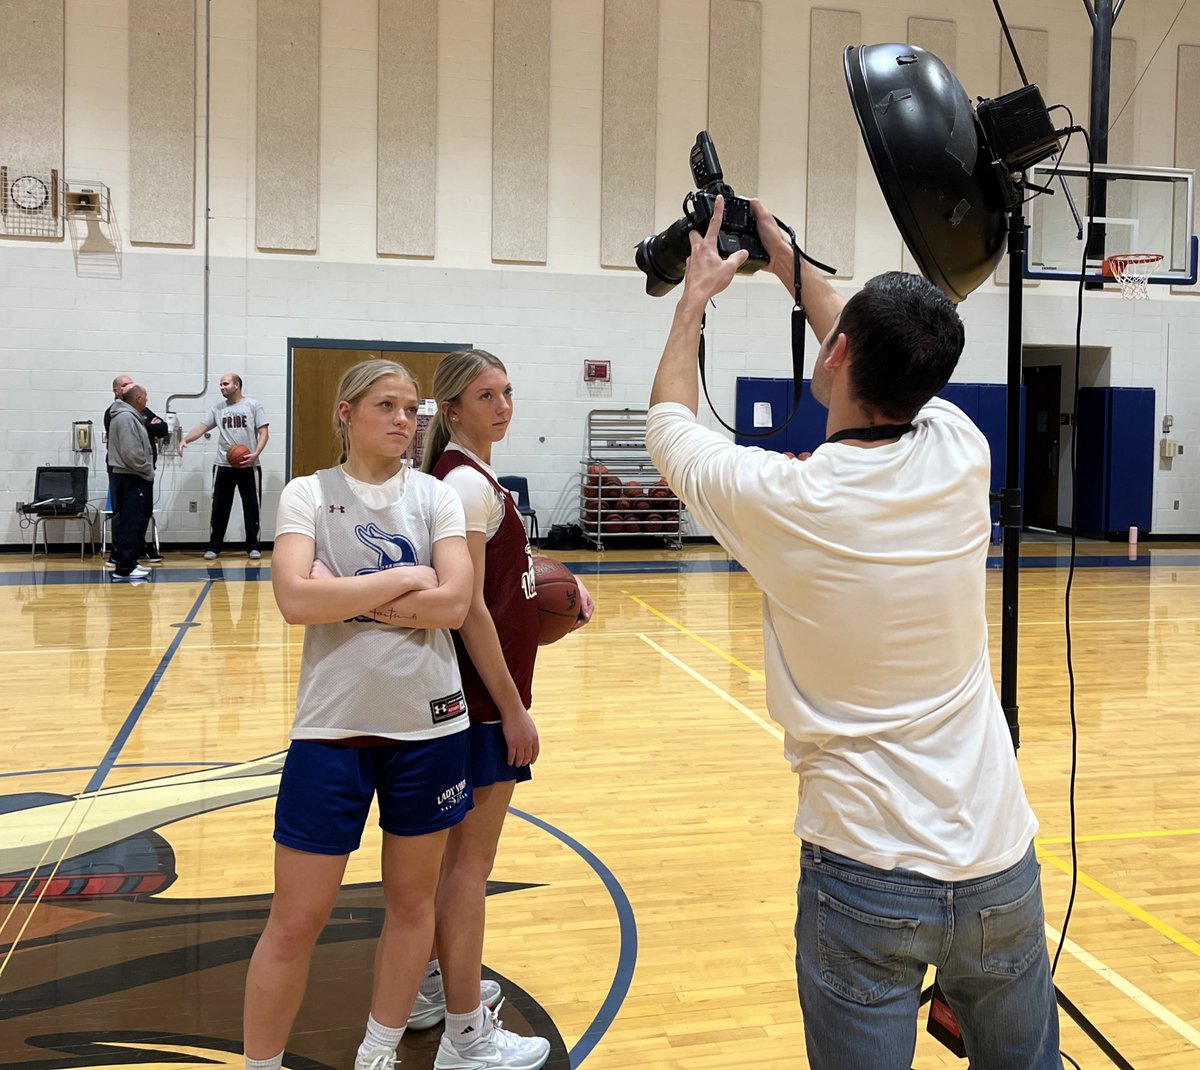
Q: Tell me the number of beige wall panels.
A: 12